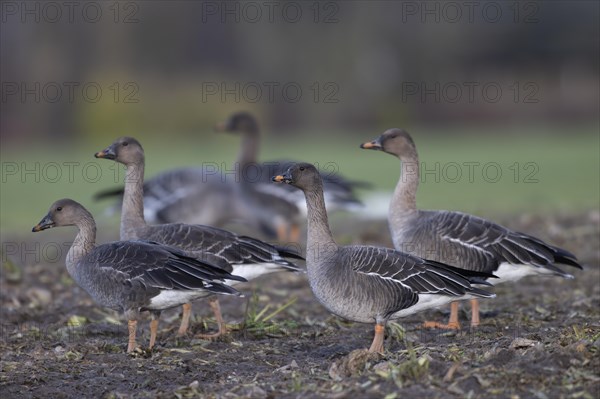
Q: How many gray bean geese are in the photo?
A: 6